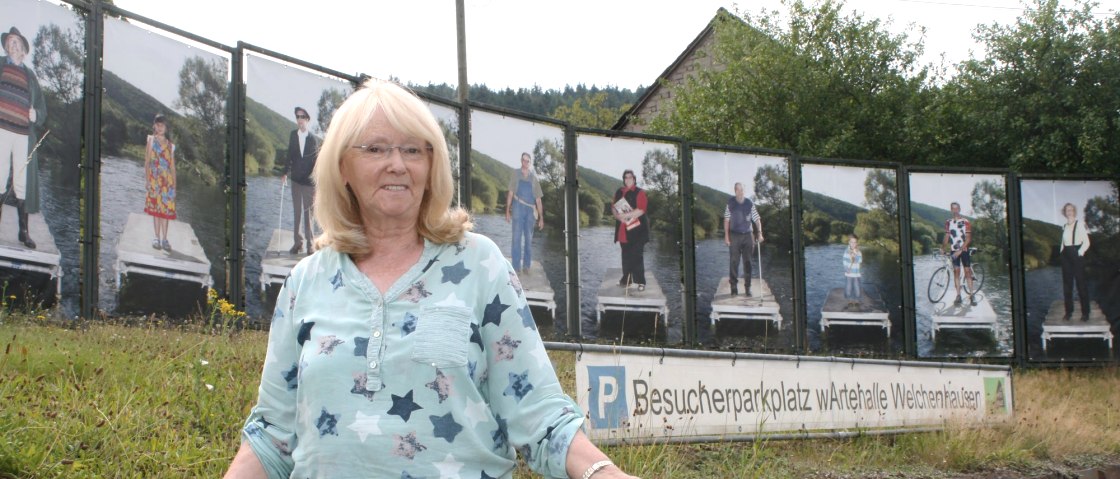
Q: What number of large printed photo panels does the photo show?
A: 10